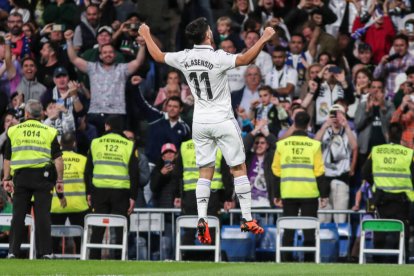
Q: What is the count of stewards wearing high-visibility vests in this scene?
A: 6